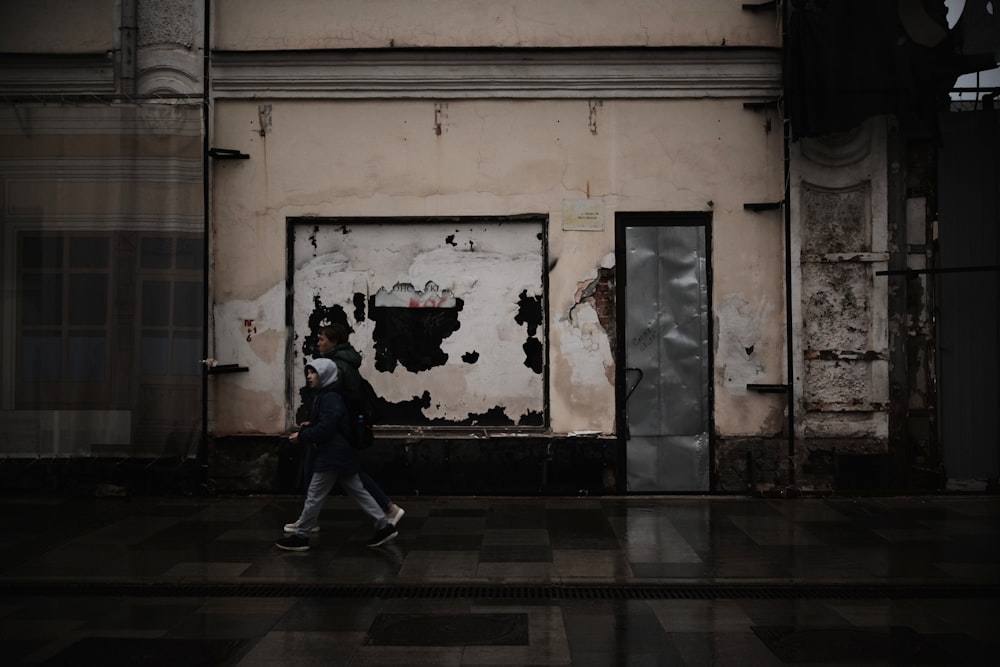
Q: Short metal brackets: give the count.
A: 6